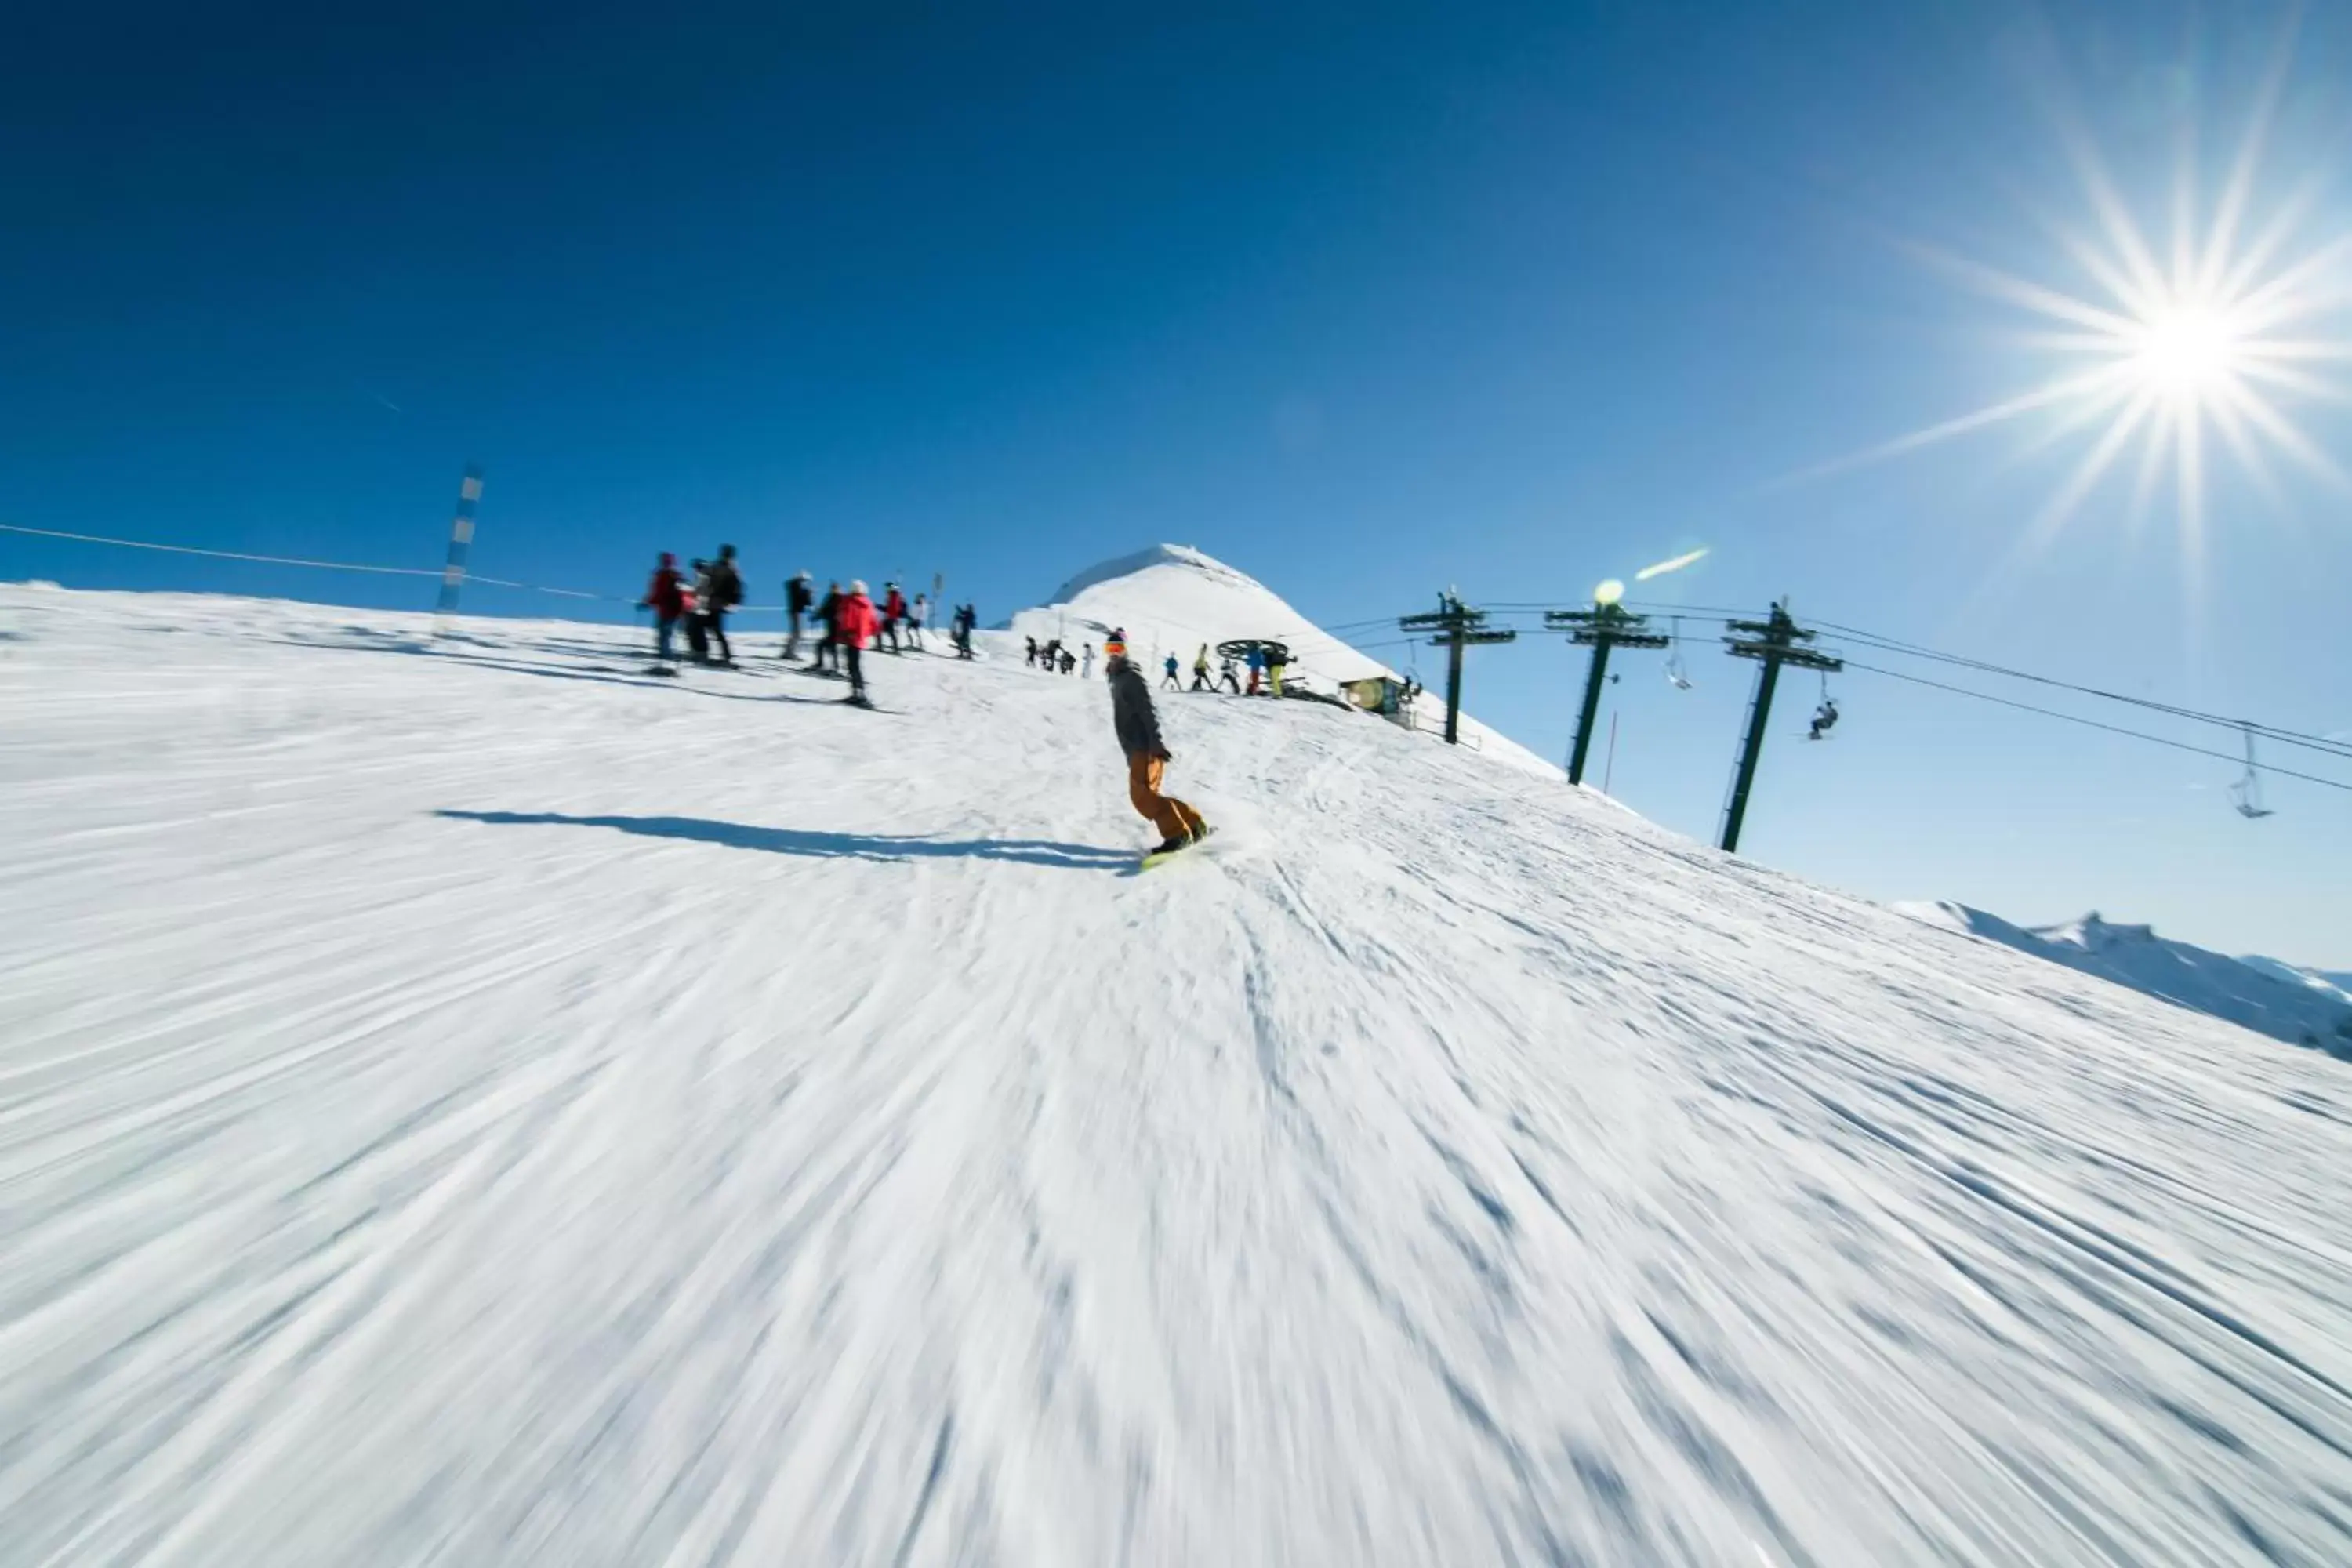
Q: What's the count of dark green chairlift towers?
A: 3